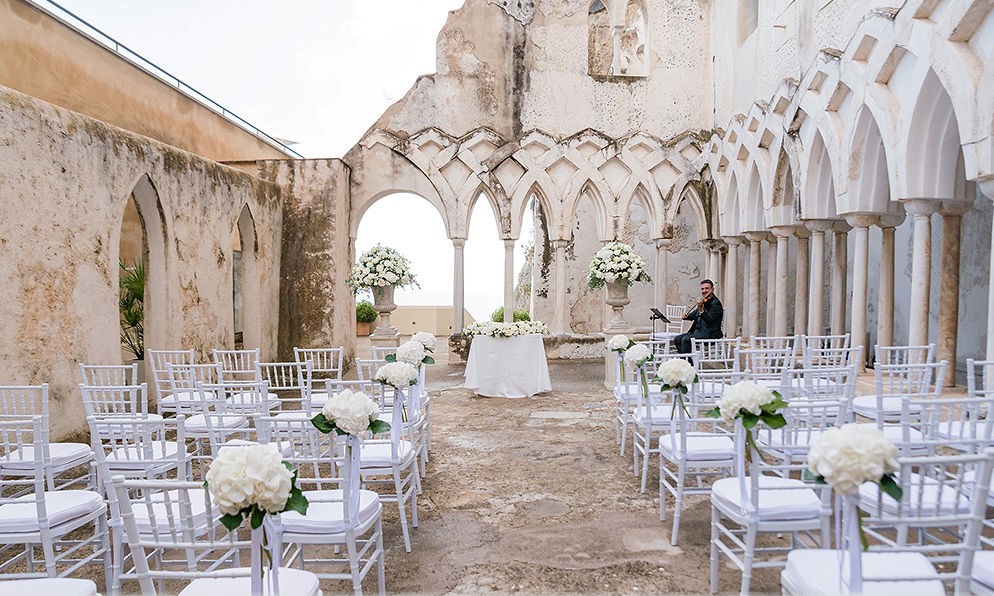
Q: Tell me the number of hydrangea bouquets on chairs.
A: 10